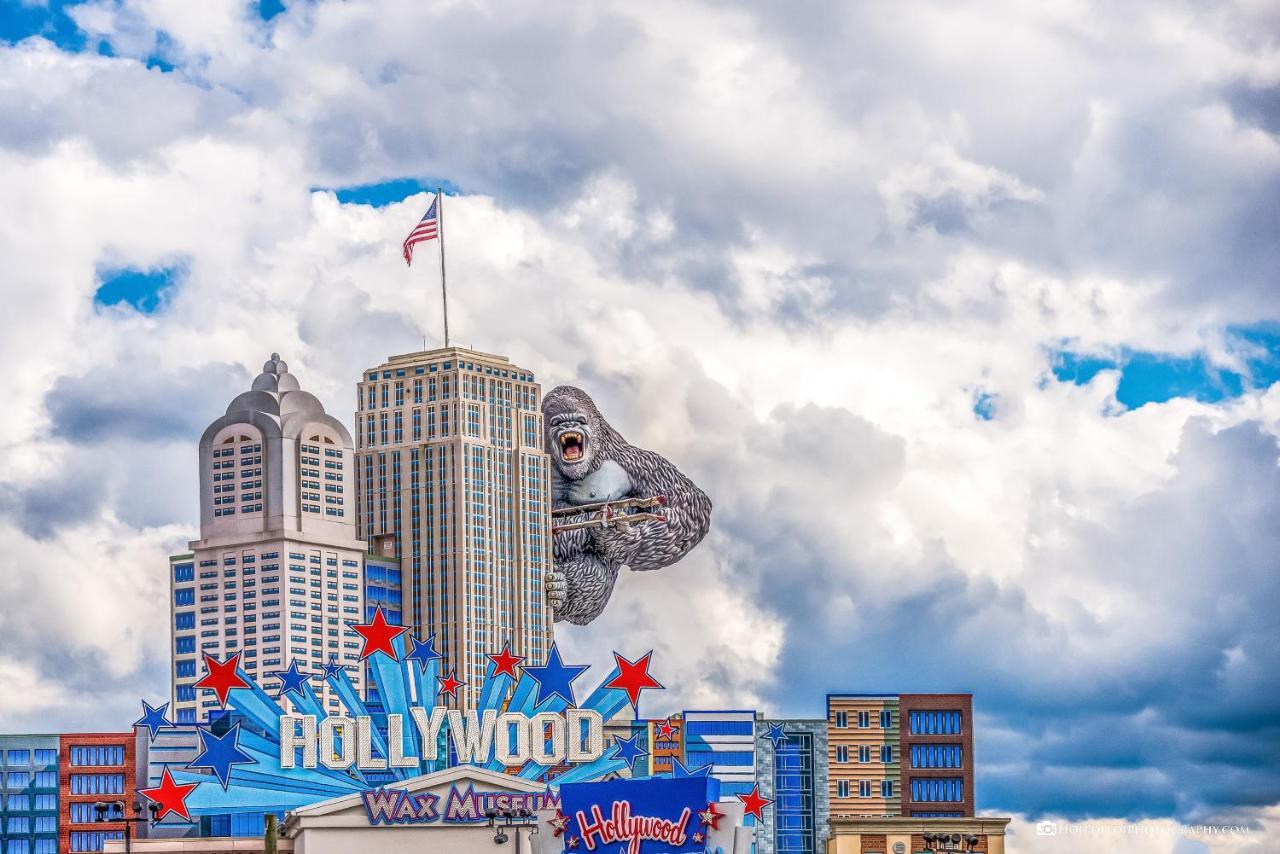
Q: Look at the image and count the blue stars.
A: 9